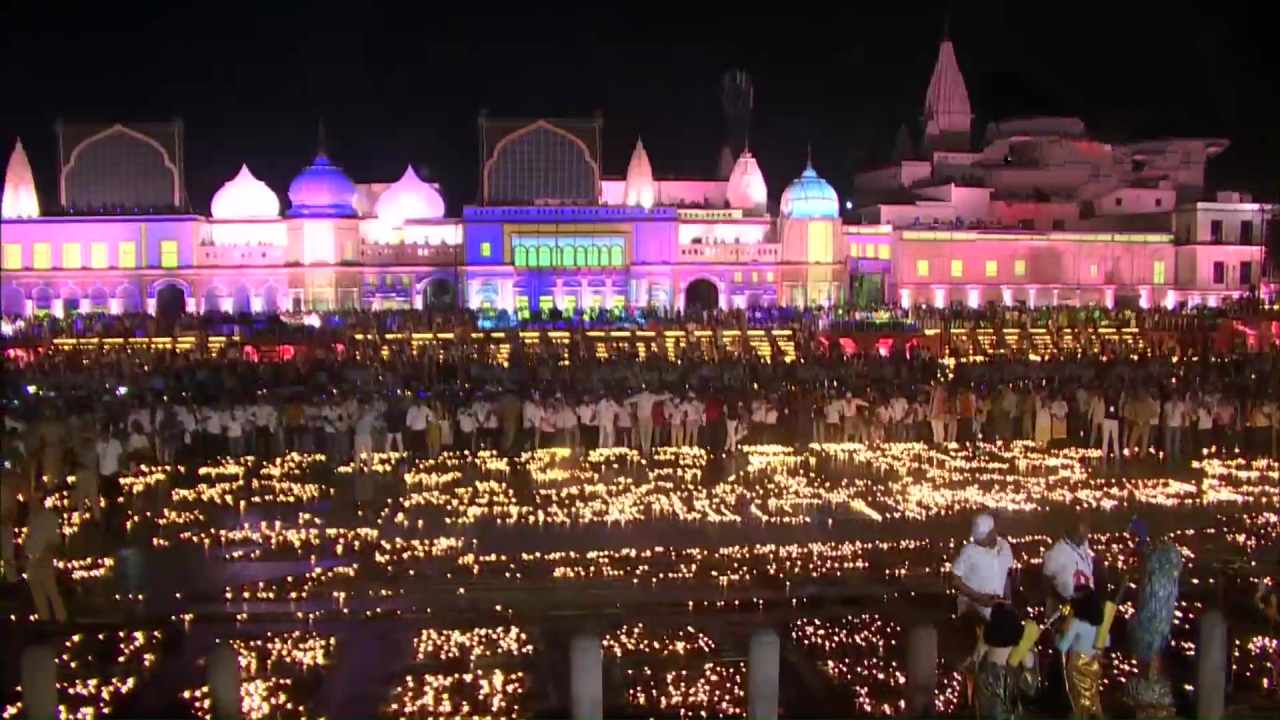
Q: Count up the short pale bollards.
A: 6